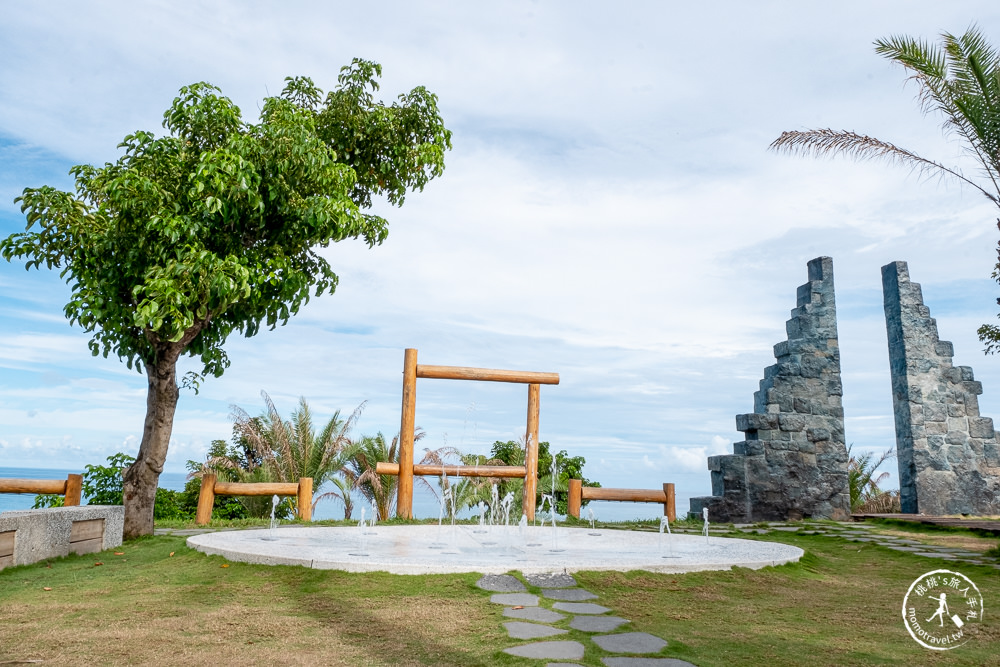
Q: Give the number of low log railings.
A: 3